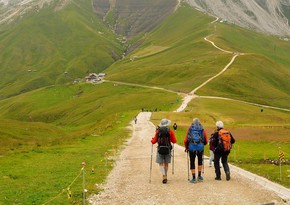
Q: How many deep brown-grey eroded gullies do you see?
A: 1